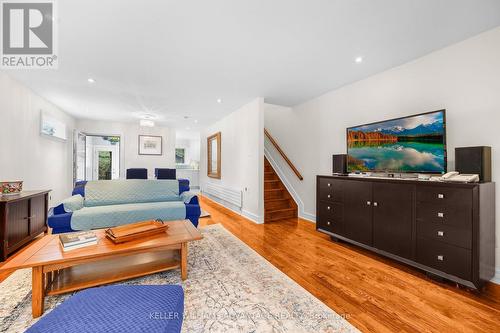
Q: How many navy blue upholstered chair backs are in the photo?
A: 2